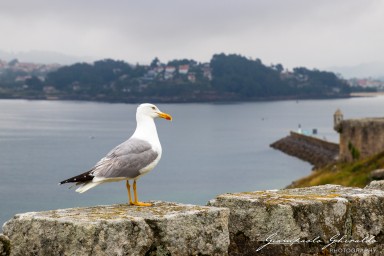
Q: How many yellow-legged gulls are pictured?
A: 1